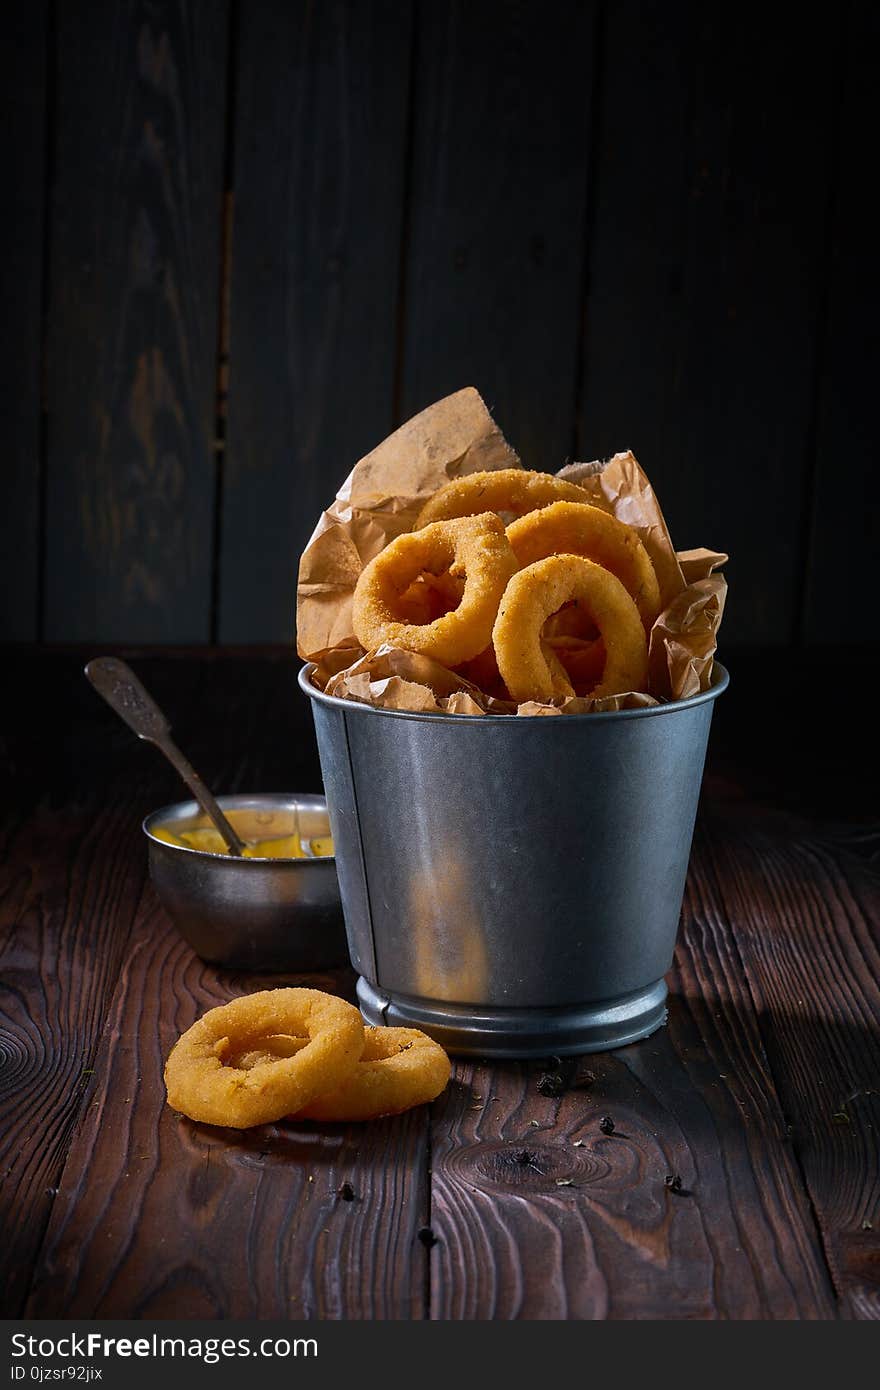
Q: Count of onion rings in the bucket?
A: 4